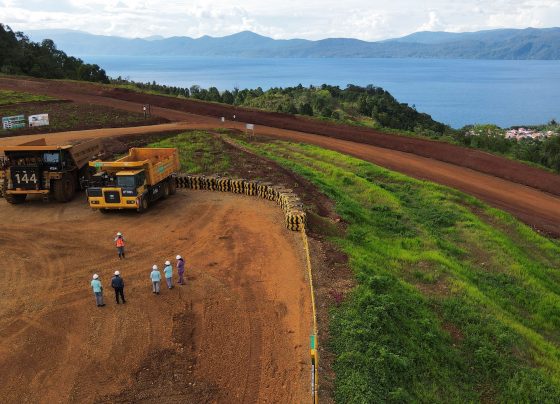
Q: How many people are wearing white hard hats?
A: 6